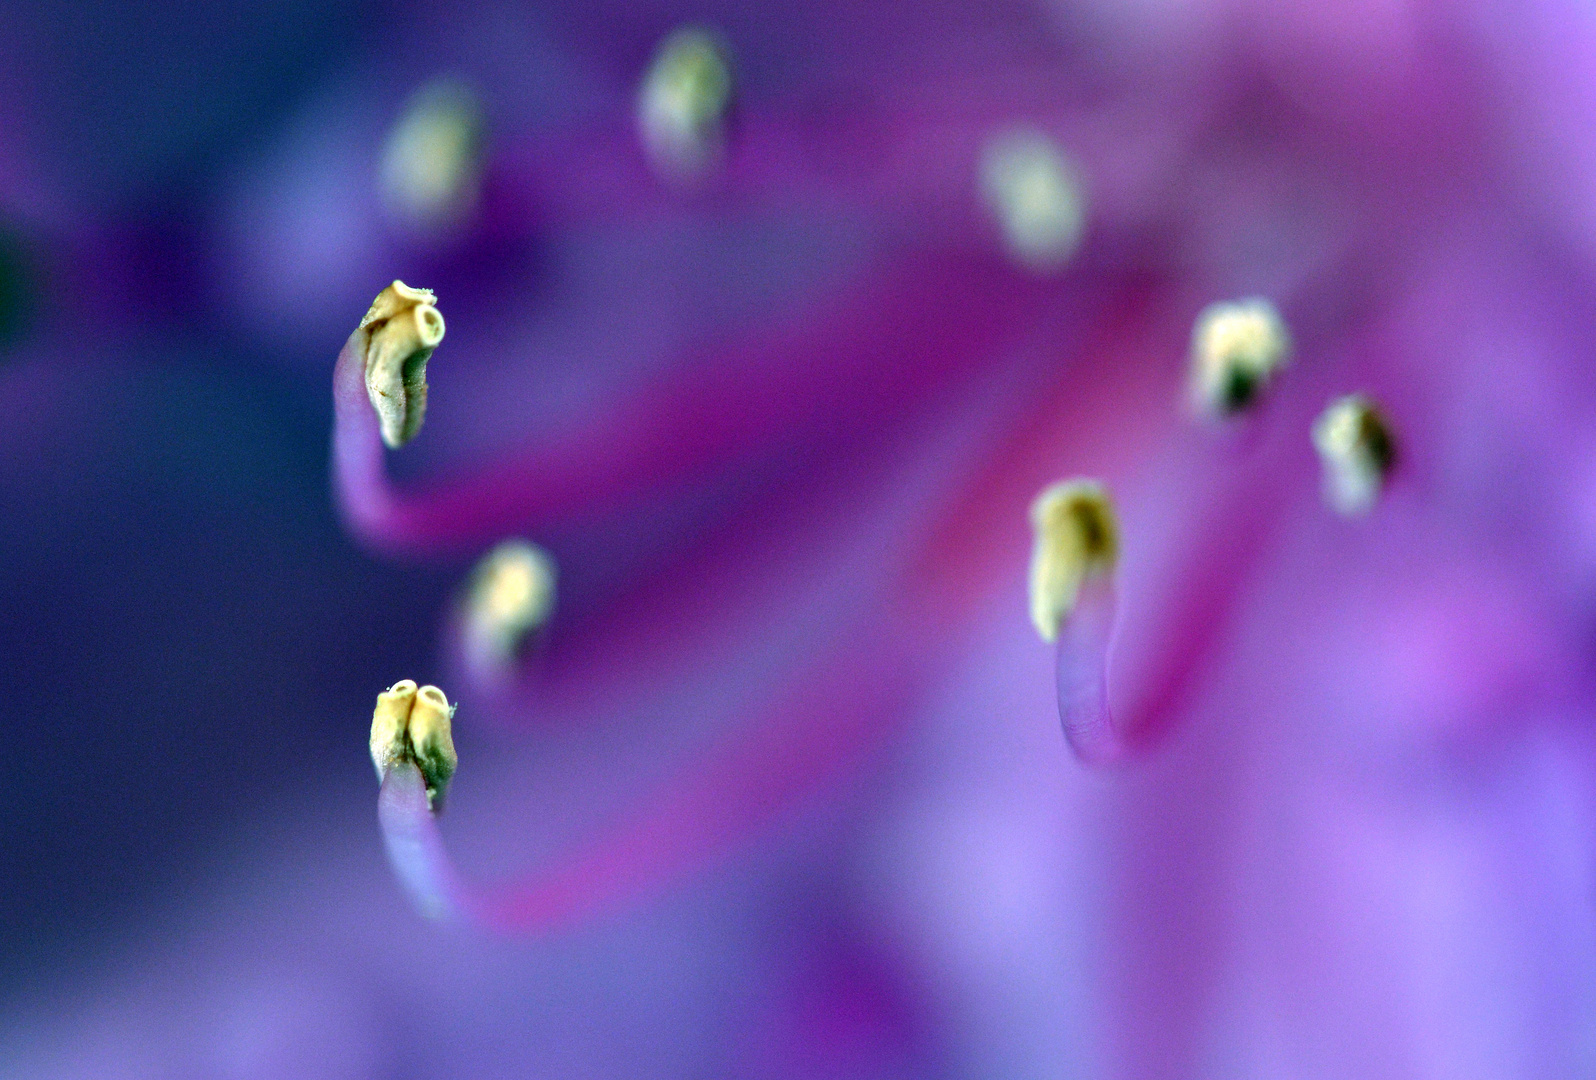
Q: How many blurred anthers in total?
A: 7